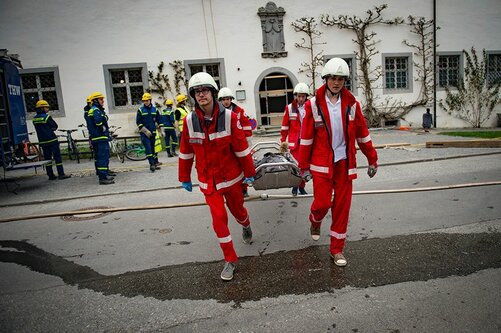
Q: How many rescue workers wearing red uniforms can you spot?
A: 4